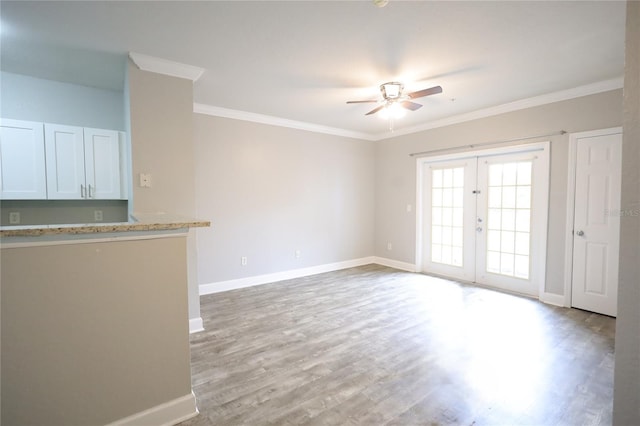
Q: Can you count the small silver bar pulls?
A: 2